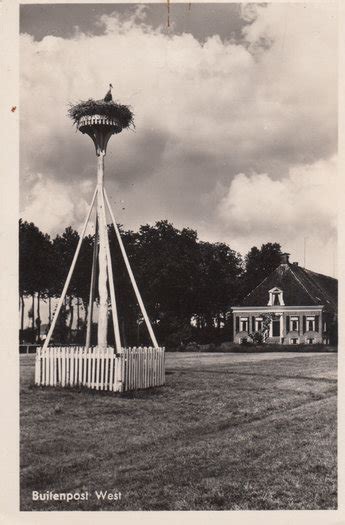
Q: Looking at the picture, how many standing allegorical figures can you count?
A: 0